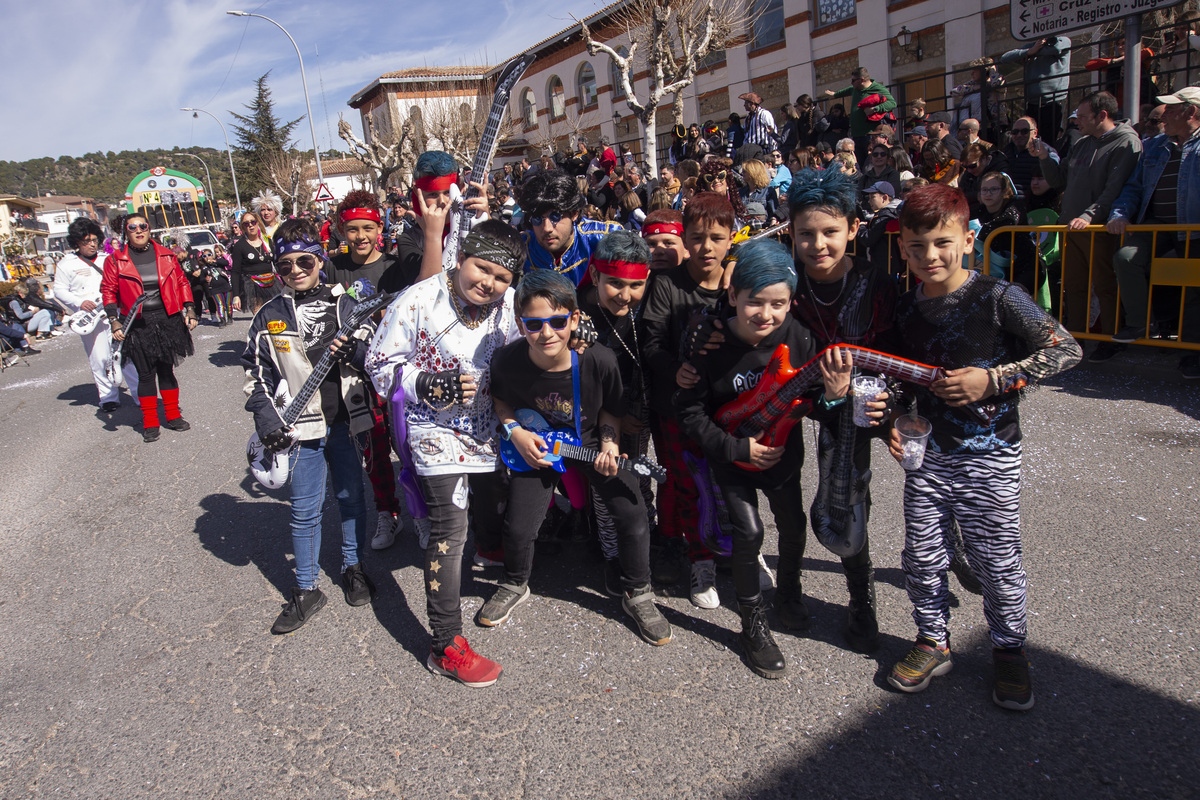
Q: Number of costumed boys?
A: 11